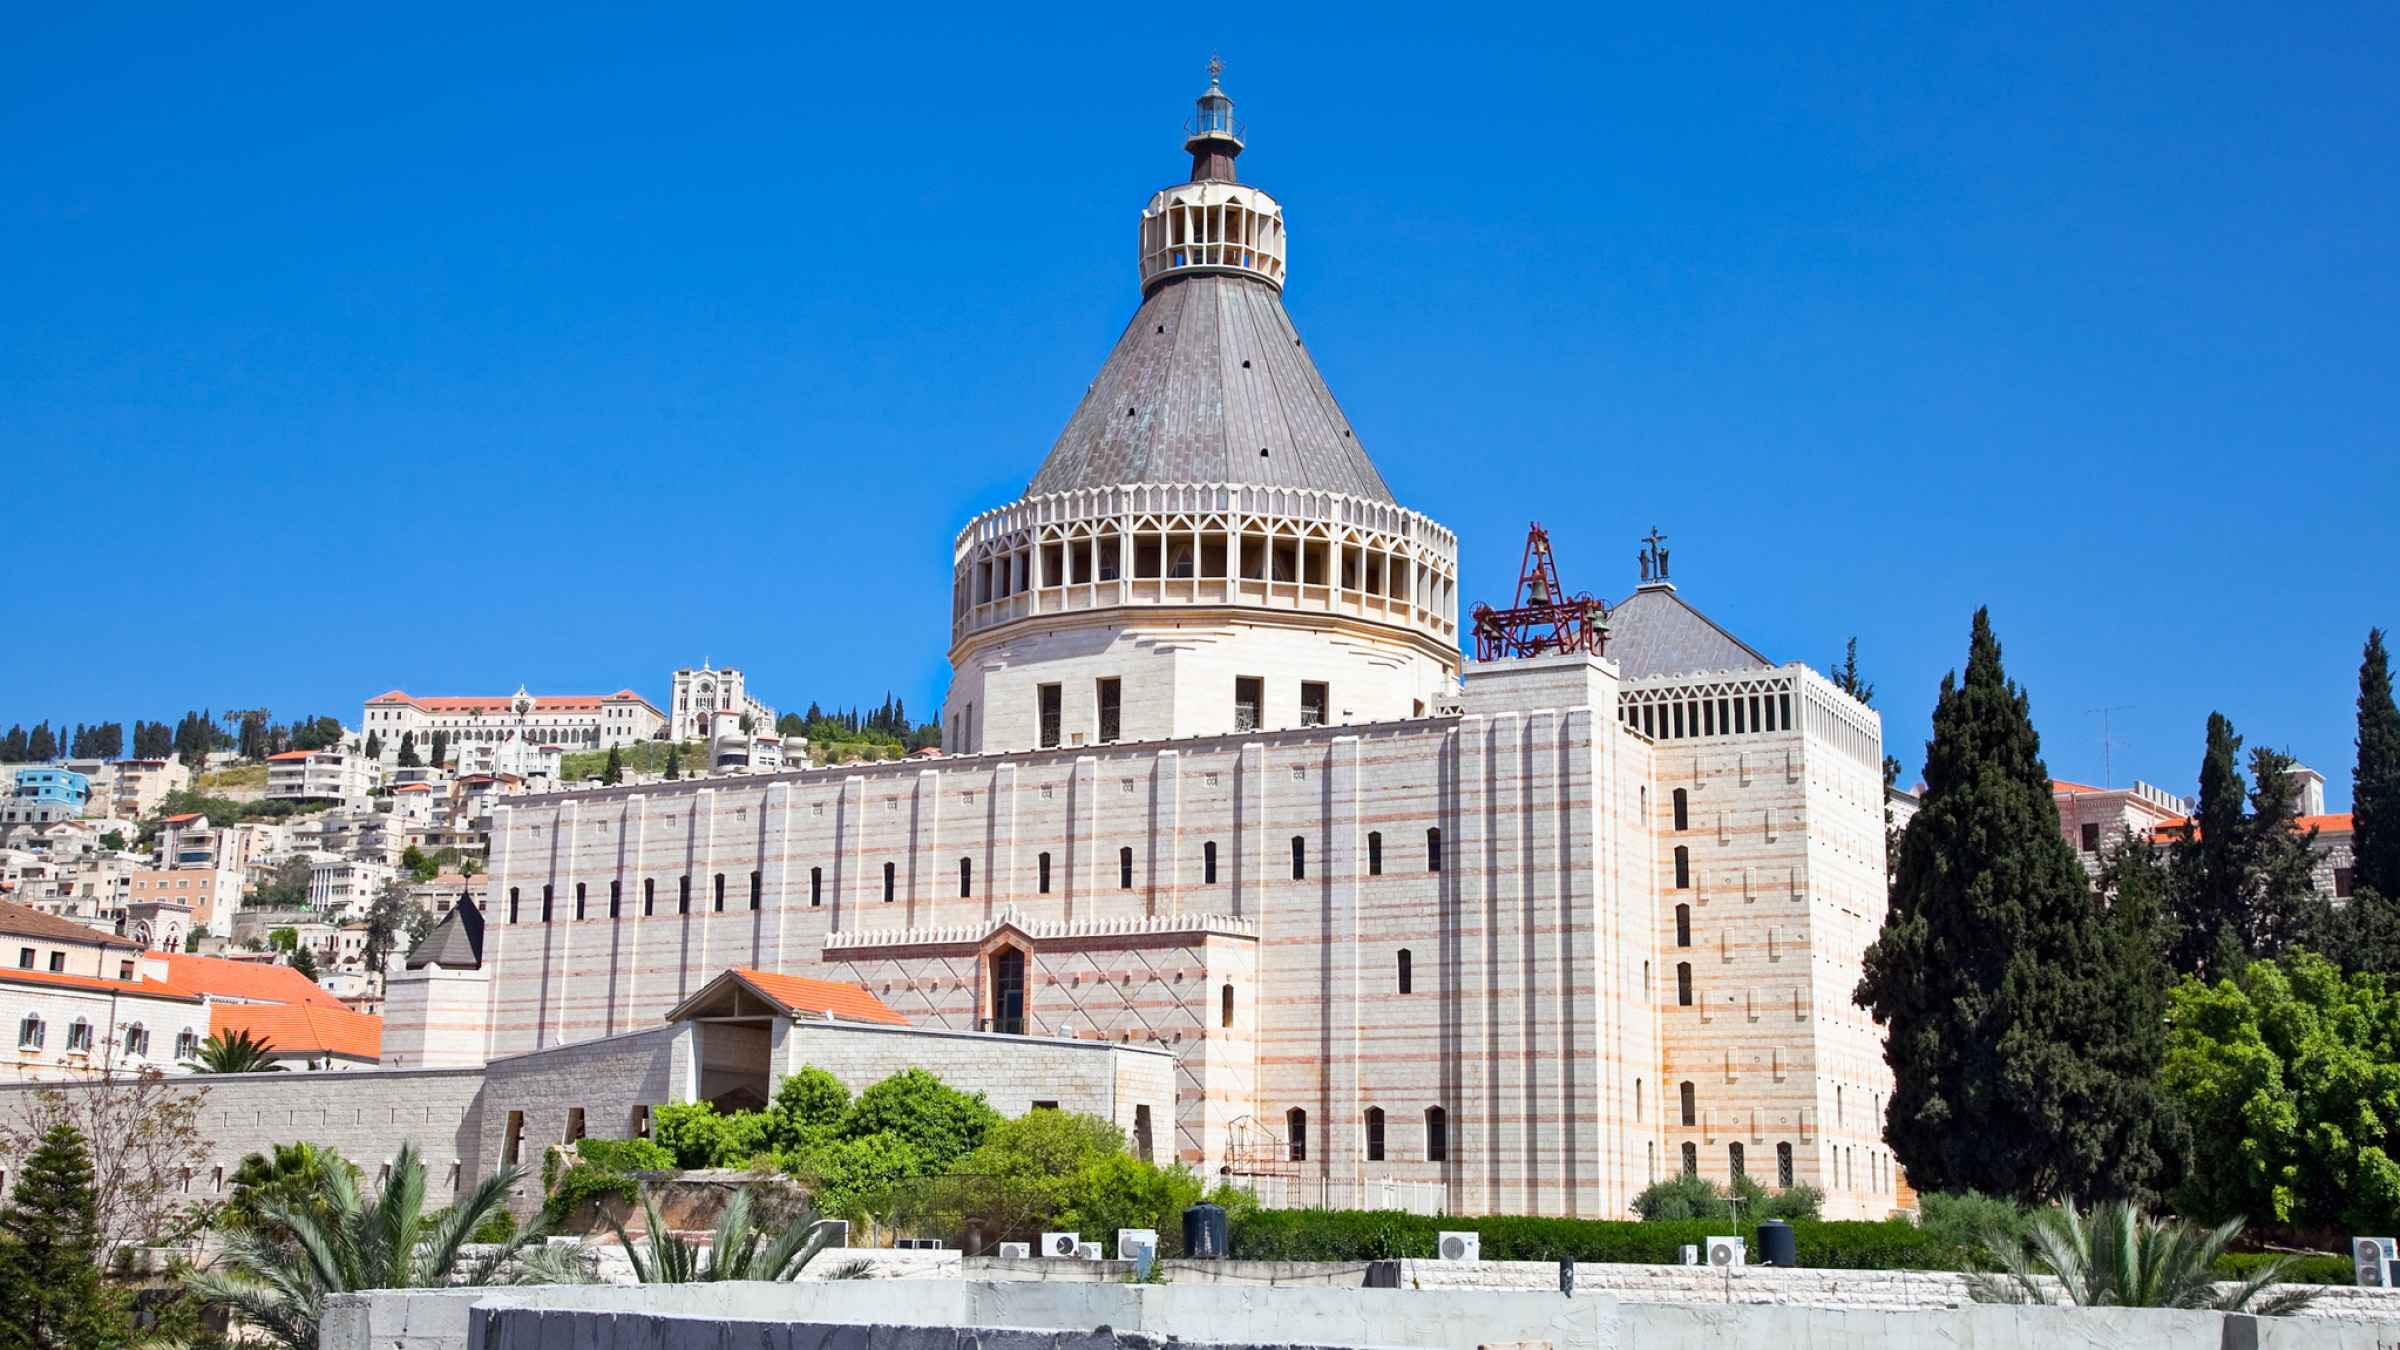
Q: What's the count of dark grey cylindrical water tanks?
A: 2